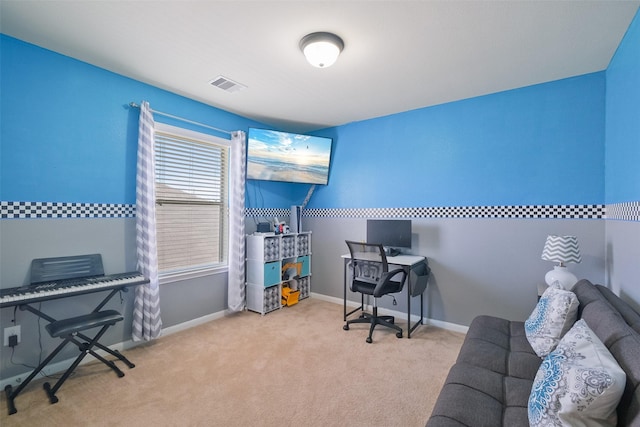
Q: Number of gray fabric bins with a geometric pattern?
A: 5